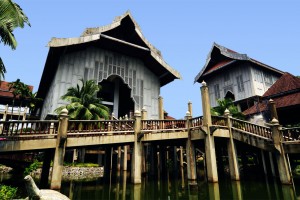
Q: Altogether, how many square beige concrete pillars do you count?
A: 6